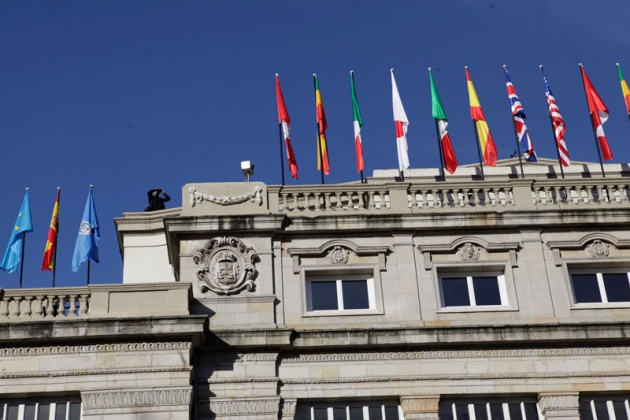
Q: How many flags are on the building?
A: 13